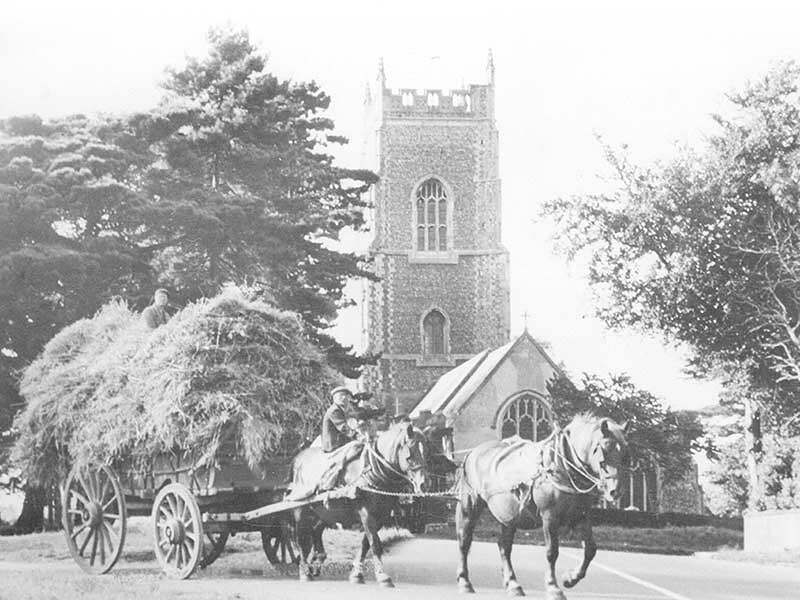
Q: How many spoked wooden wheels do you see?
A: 4